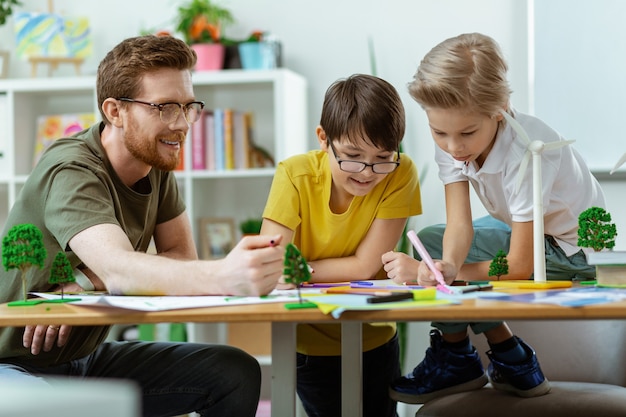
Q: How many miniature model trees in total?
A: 5